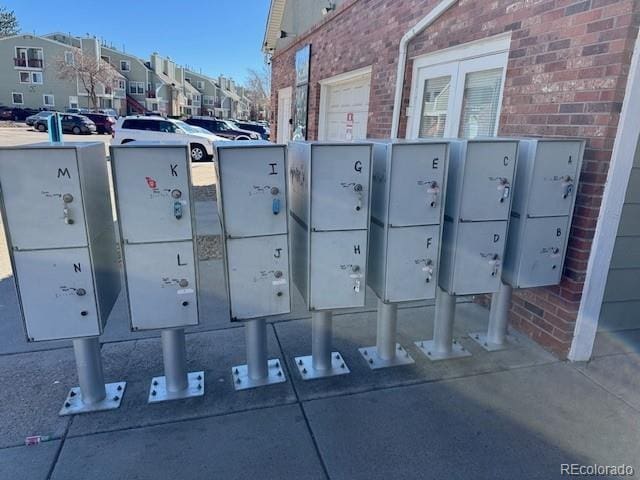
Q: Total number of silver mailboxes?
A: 14